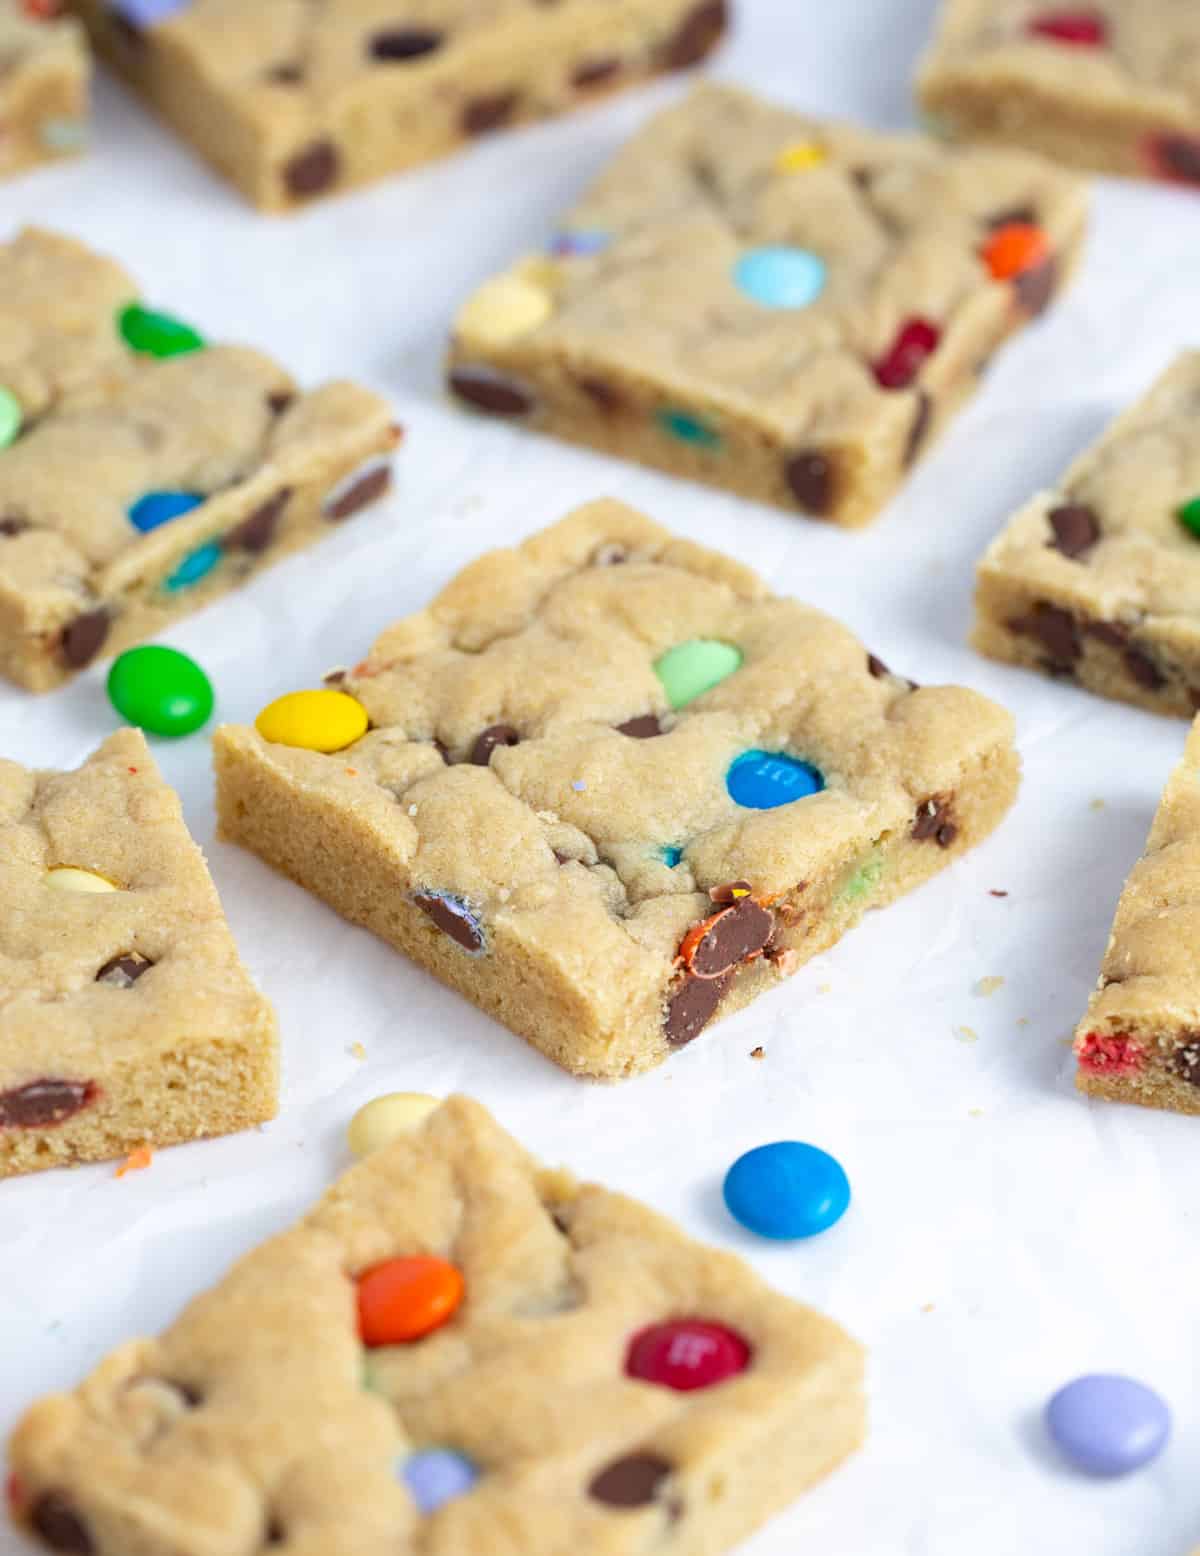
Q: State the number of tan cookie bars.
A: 10